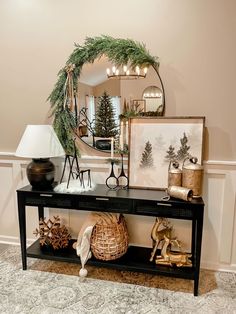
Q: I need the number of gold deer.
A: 2